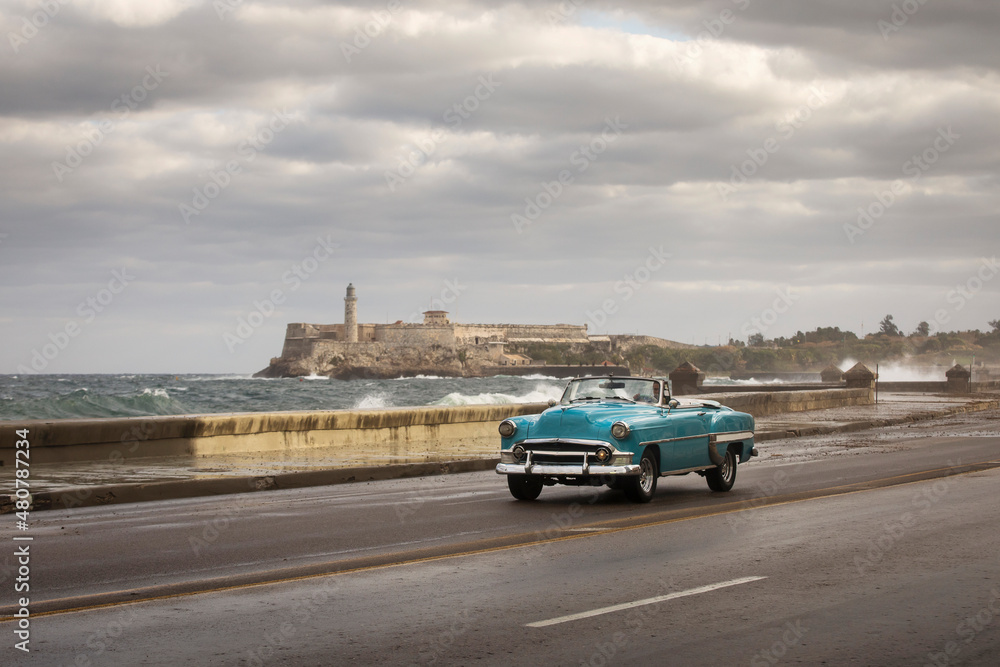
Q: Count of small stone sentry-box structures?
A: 4